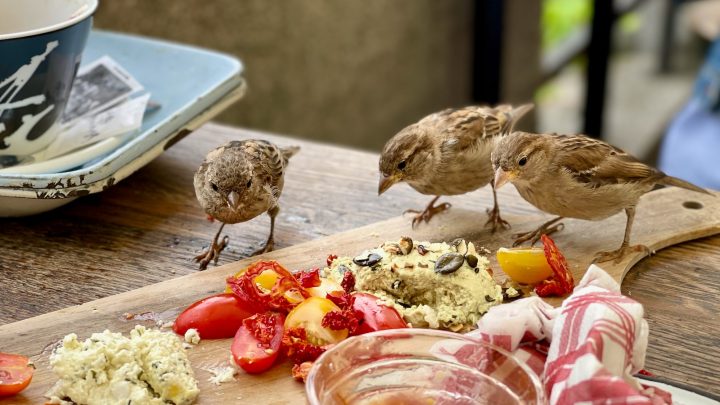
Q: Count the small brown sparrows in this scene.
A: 3